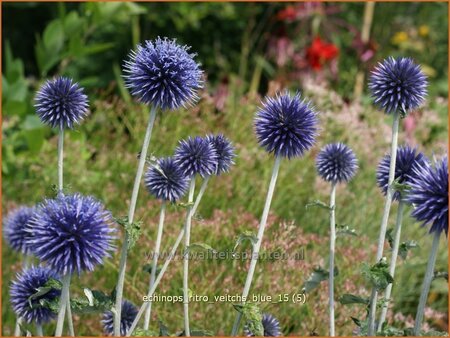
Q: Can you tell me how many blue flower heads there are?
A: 15